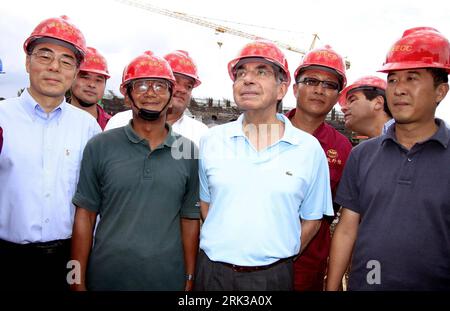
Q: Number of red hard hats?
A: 8